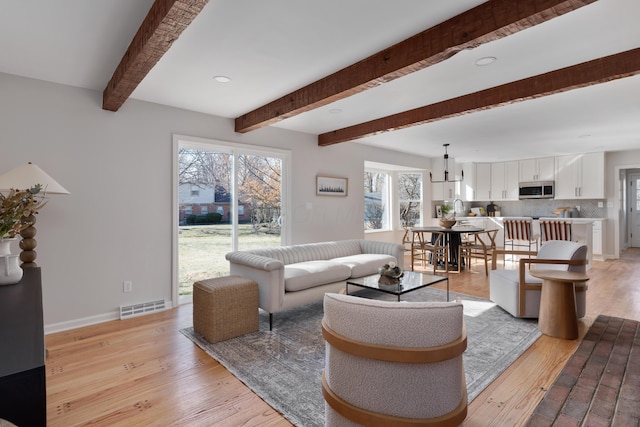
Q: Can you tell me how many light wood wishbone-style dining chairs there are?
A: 4